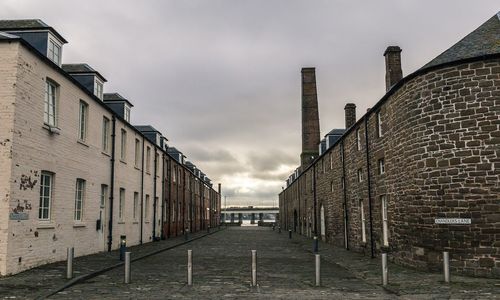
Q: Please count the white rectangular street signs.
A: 1